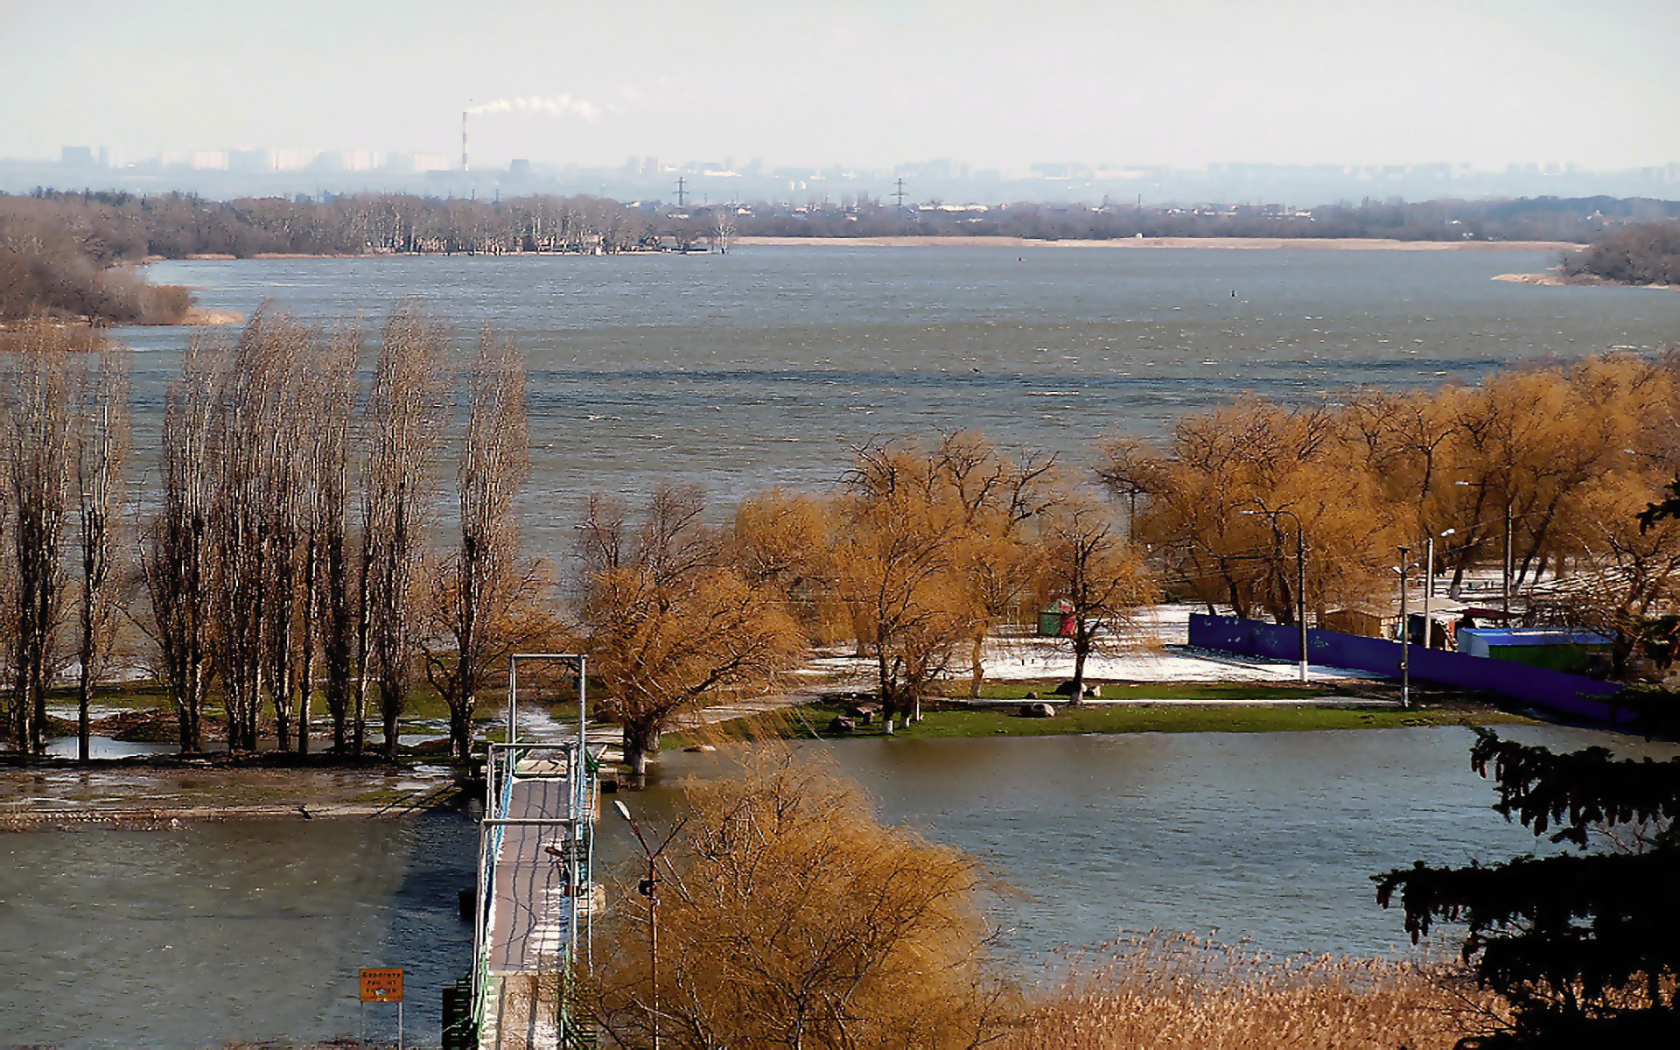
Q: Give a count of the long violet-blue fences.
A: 1